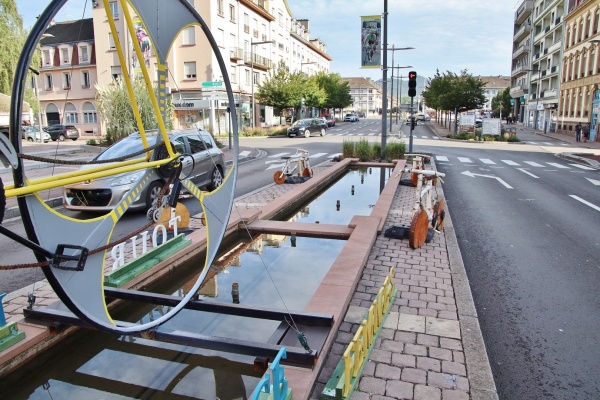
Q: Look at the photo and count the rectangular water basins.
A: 2